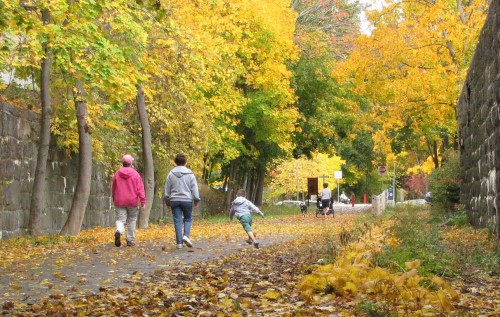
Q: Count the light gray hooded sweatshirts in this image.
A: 2